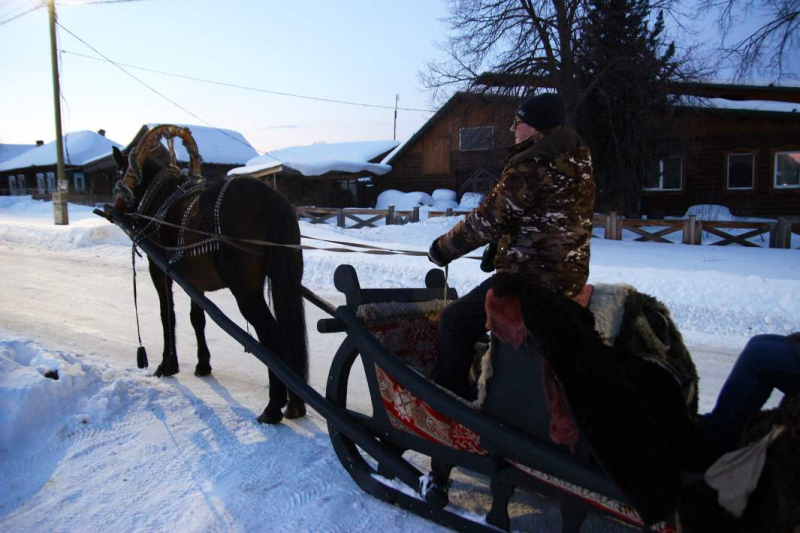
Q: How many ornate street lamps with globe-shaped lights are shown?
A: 0